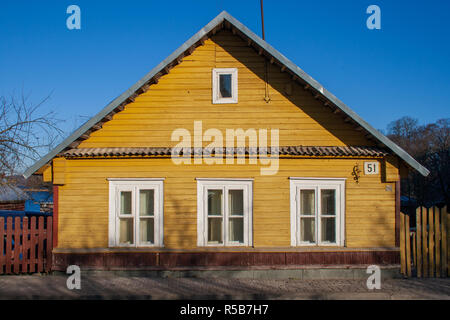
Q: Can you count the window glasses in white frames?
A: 13